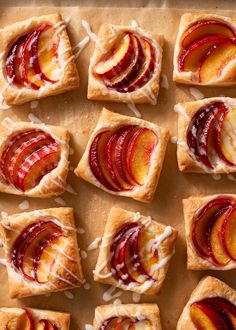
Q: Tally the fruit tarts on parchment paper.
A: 12